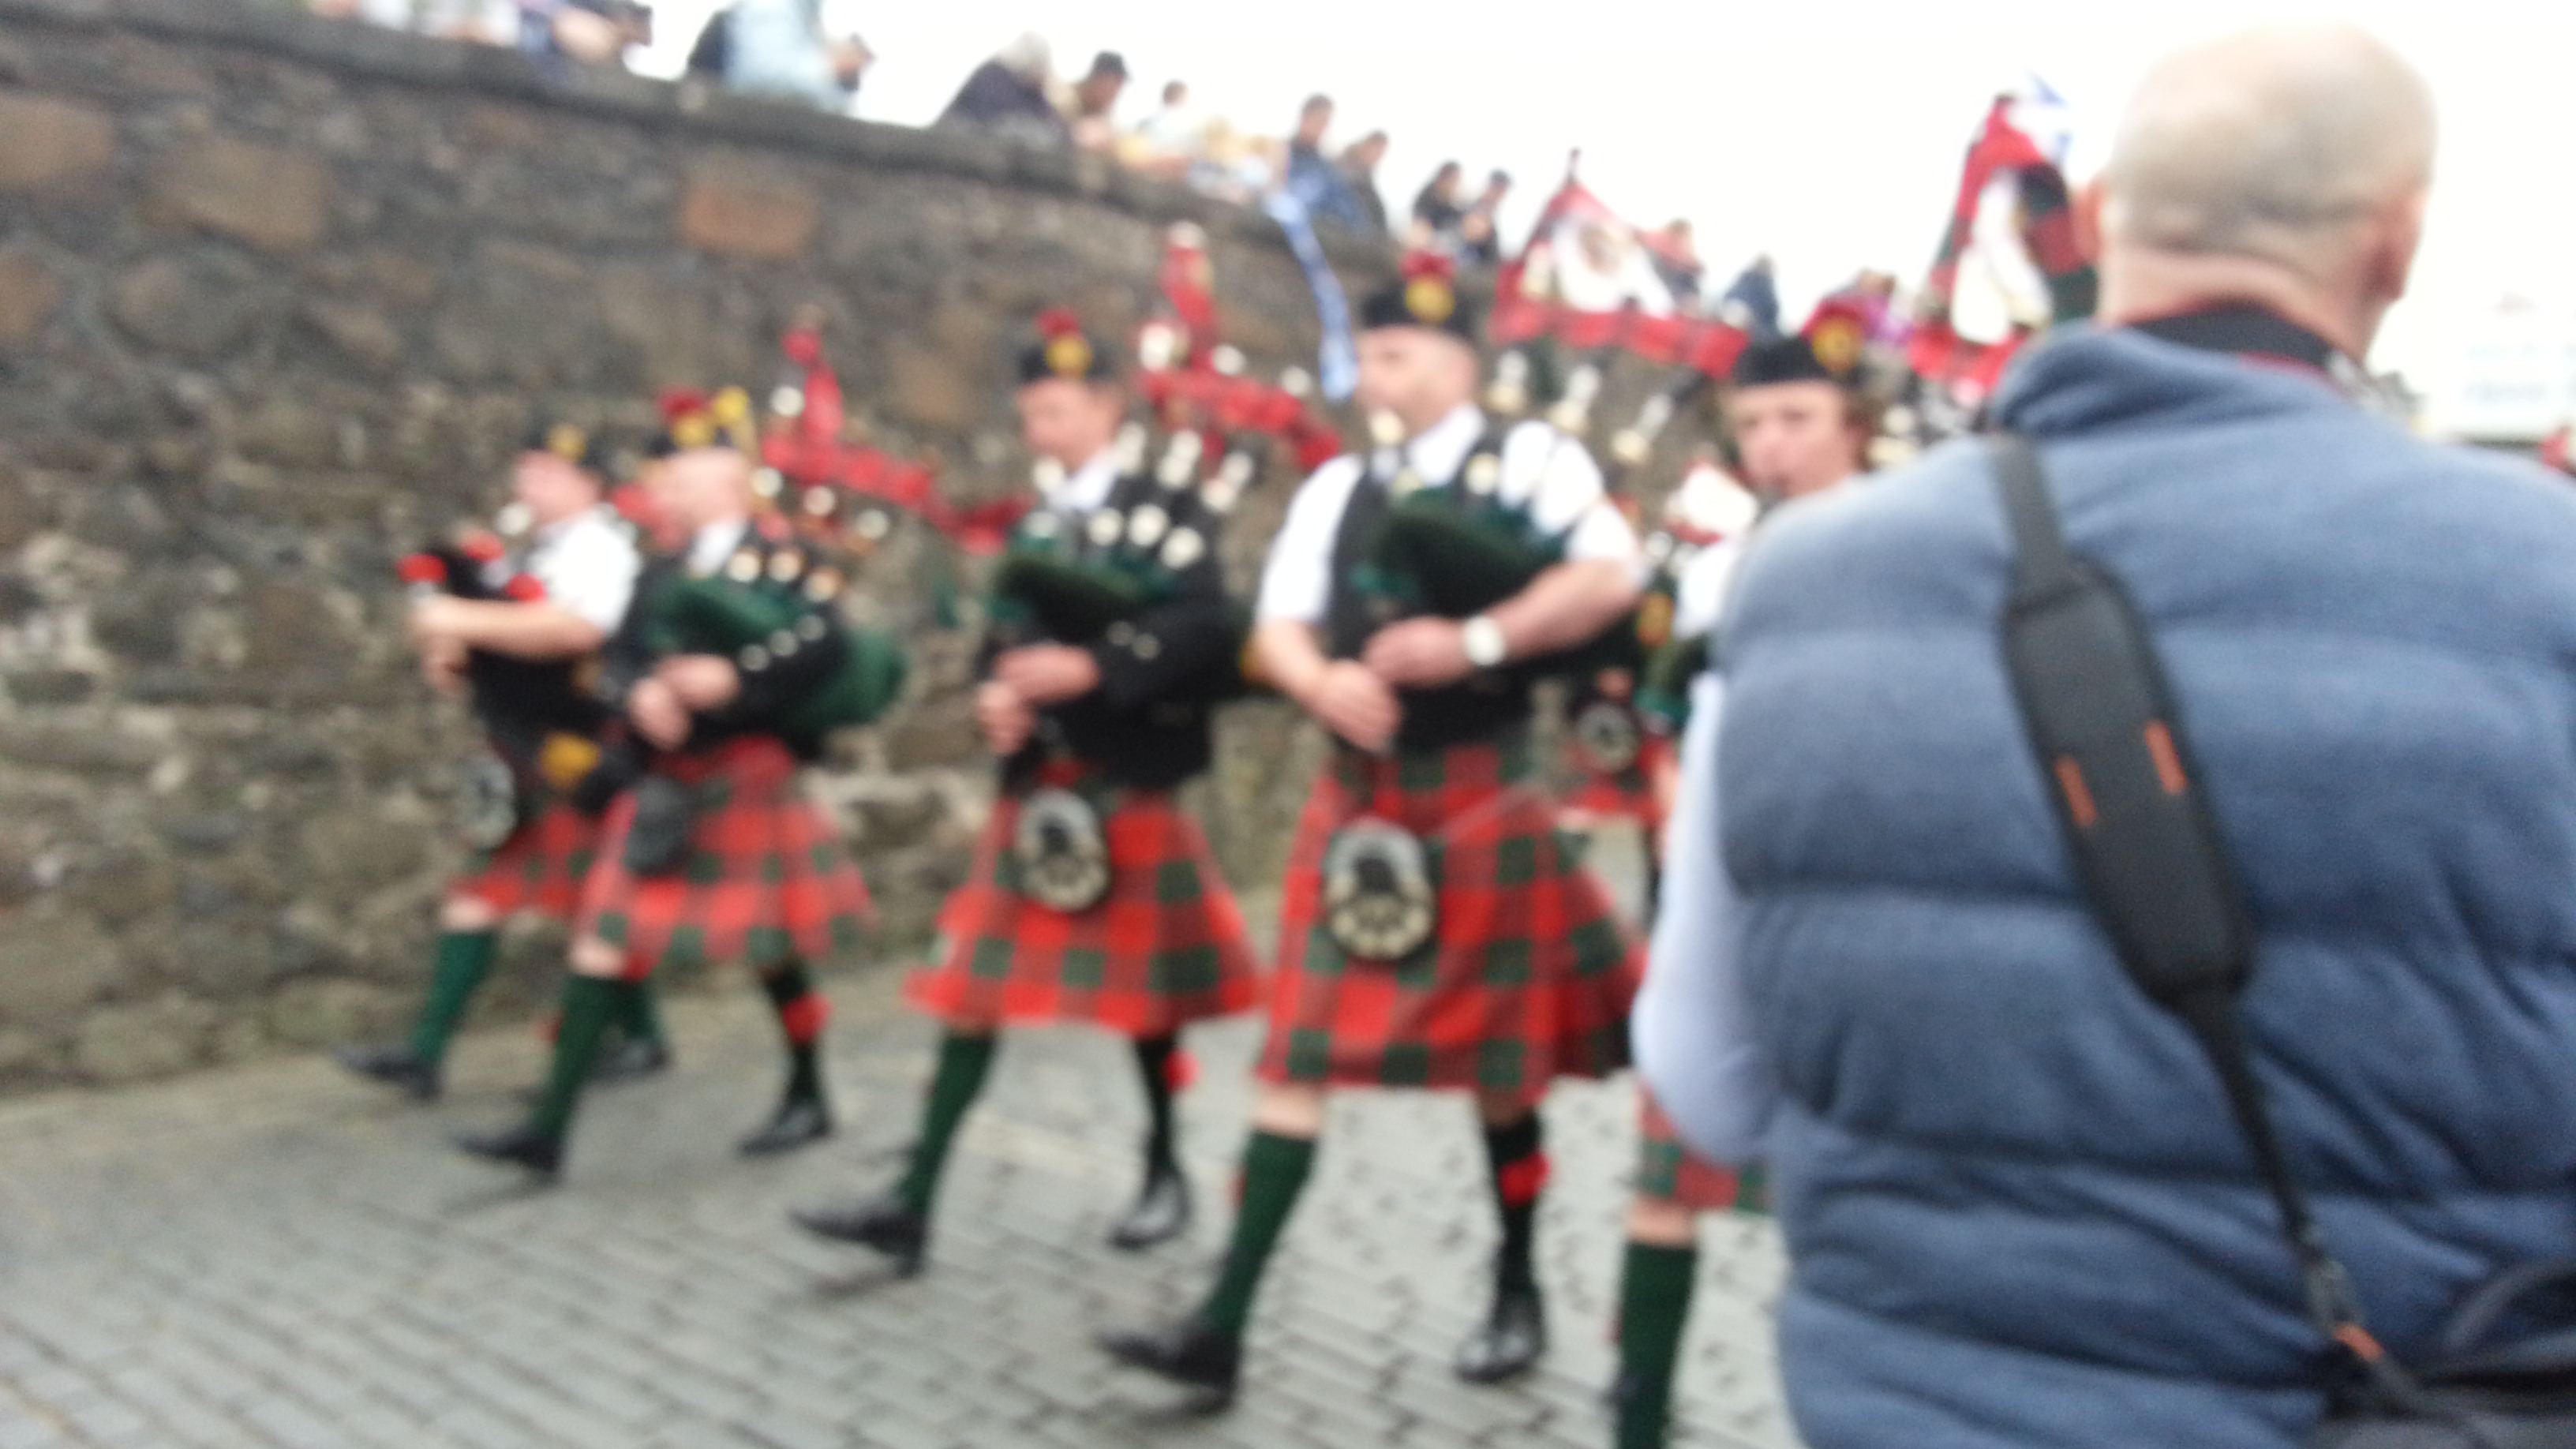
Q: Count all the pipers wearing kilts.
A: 5